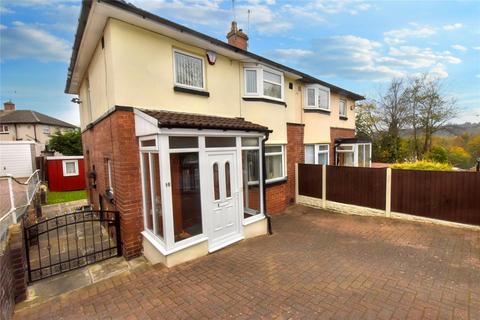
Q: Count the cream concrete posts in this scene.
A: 3